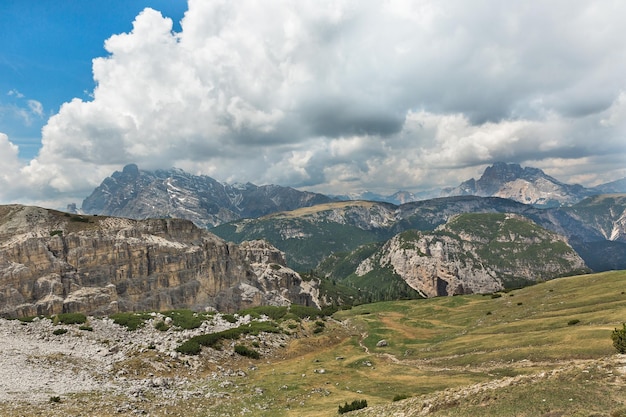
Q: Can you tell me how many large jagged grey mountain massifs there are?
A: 2